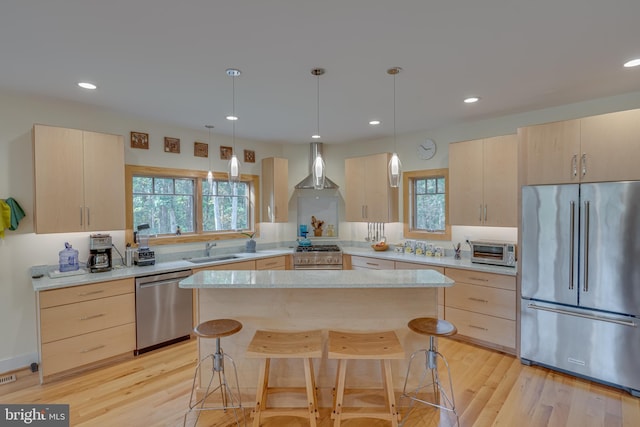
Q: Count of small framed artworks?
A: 5